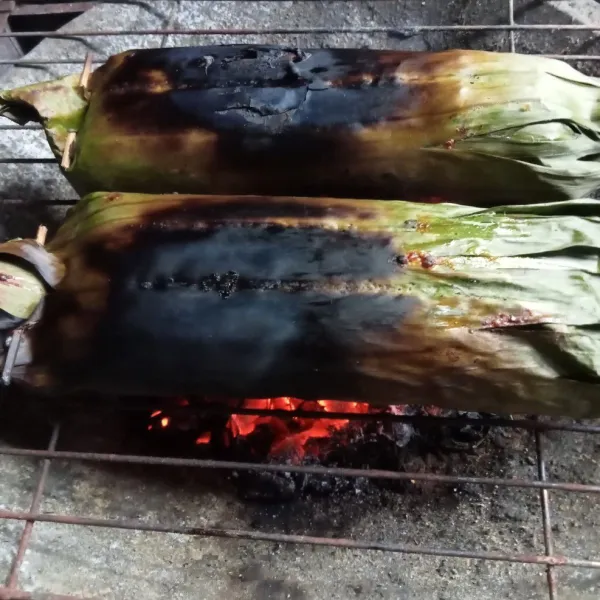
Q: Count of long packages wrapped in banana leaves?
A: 2